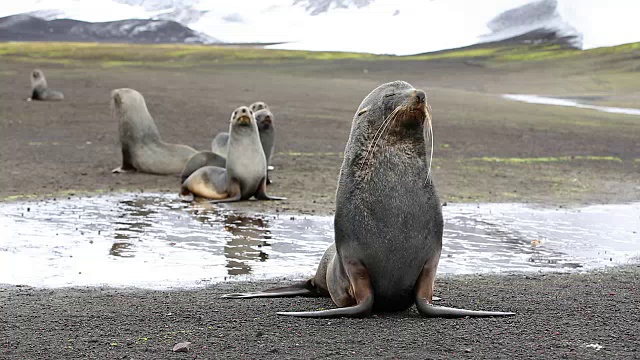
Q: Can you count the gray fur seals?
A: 6